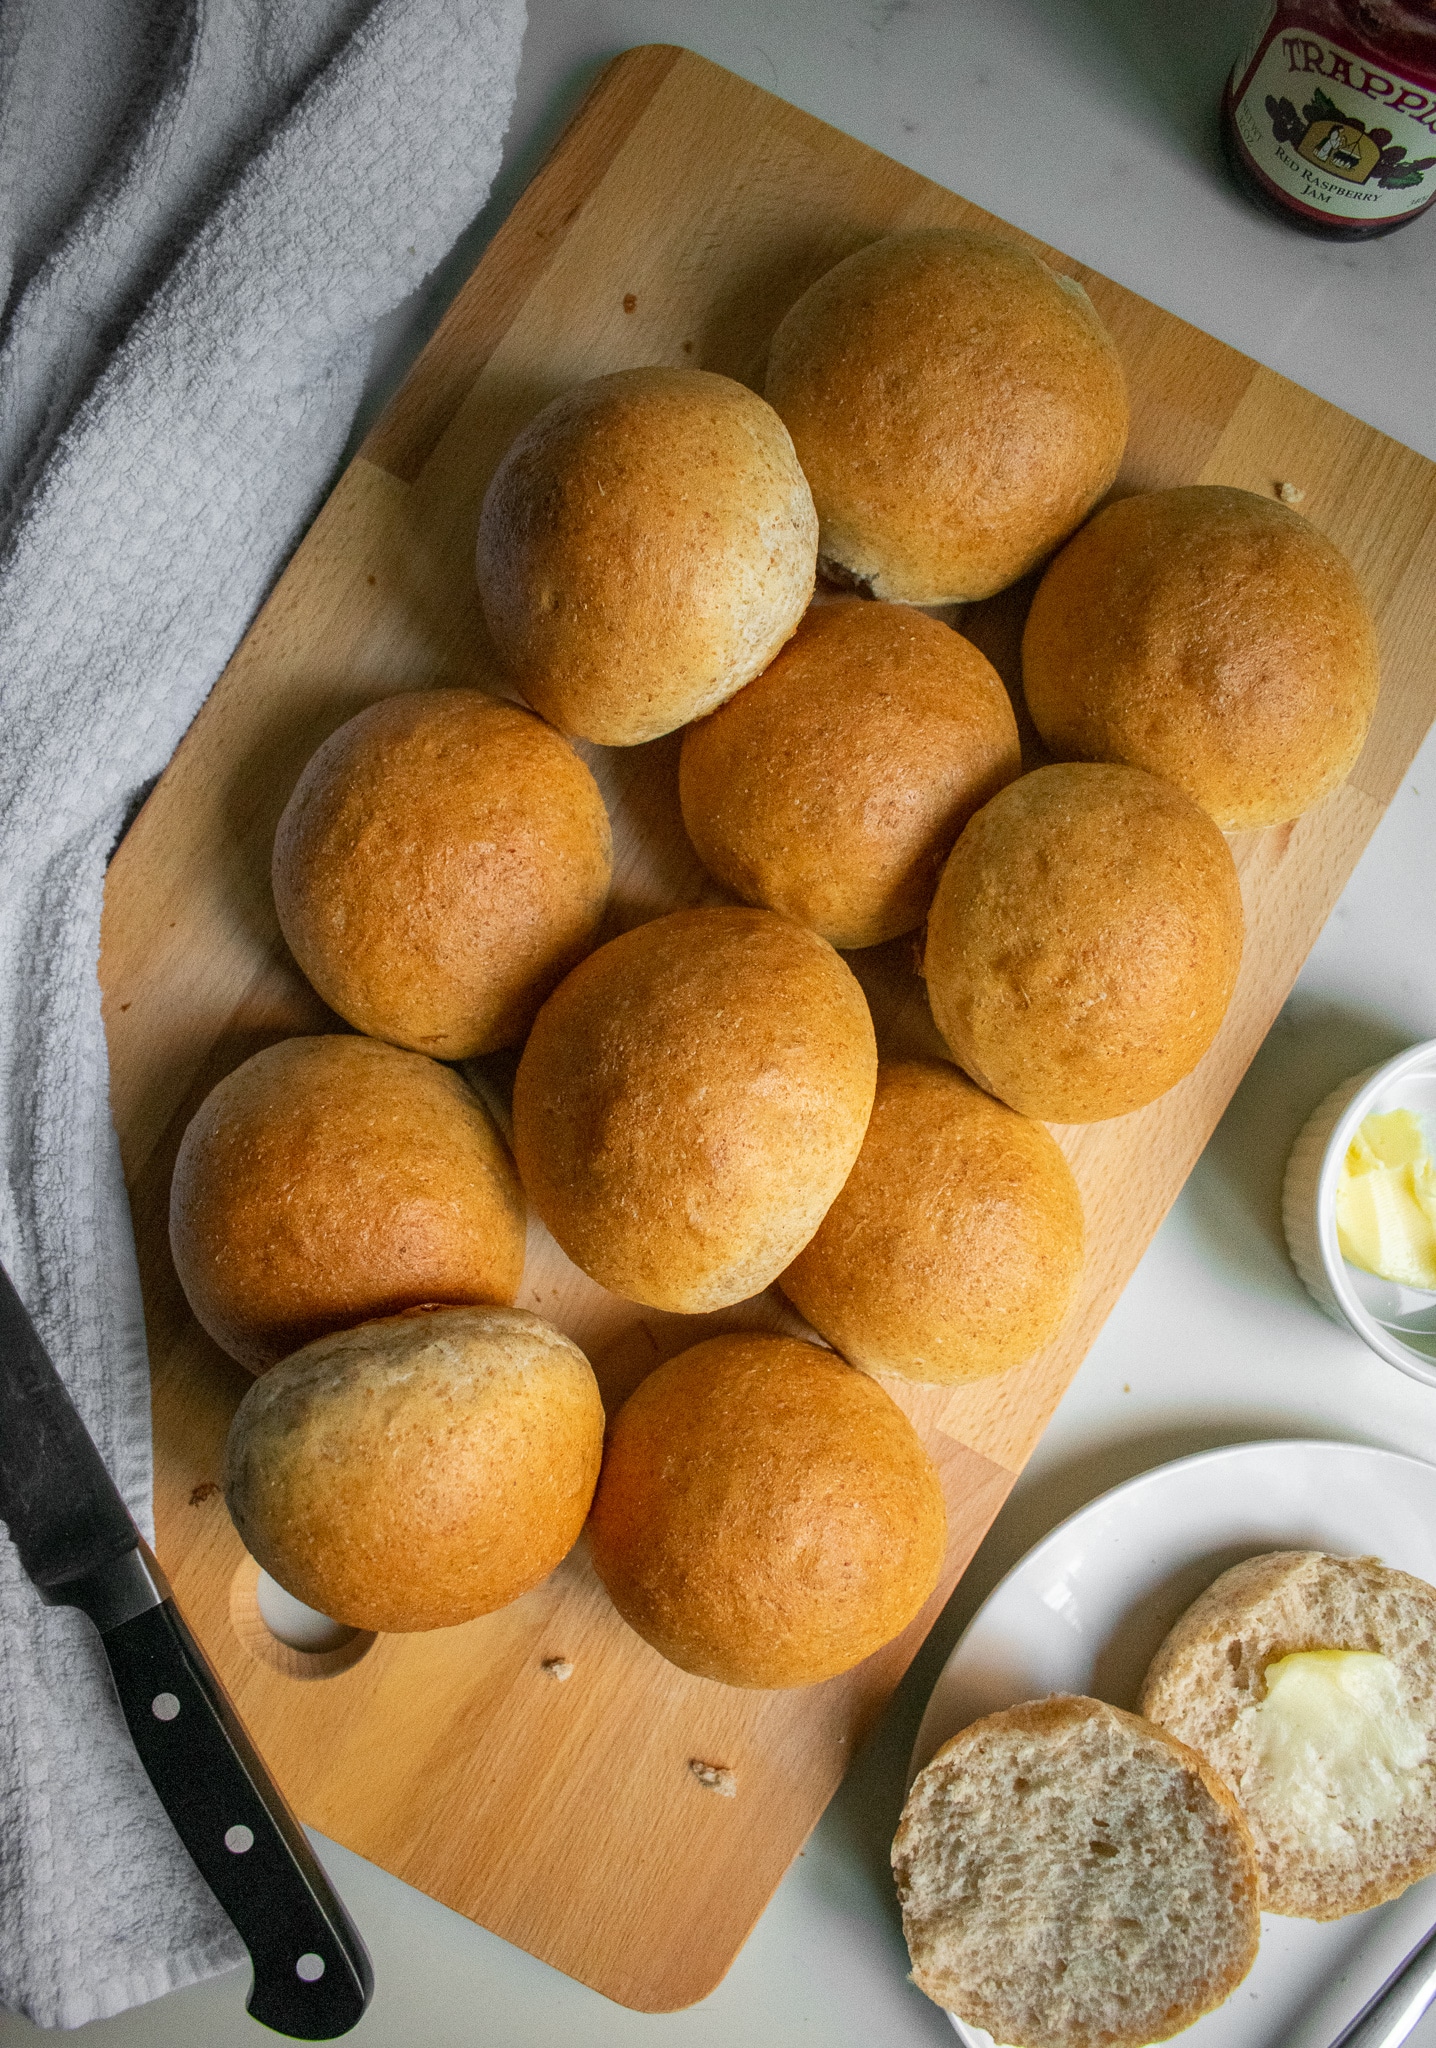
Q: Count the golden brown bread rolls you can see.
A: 11